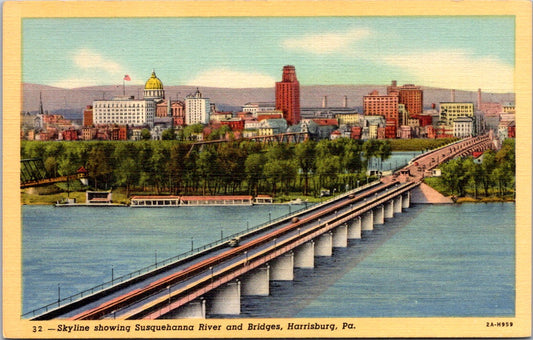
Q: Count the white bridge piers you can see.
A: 13